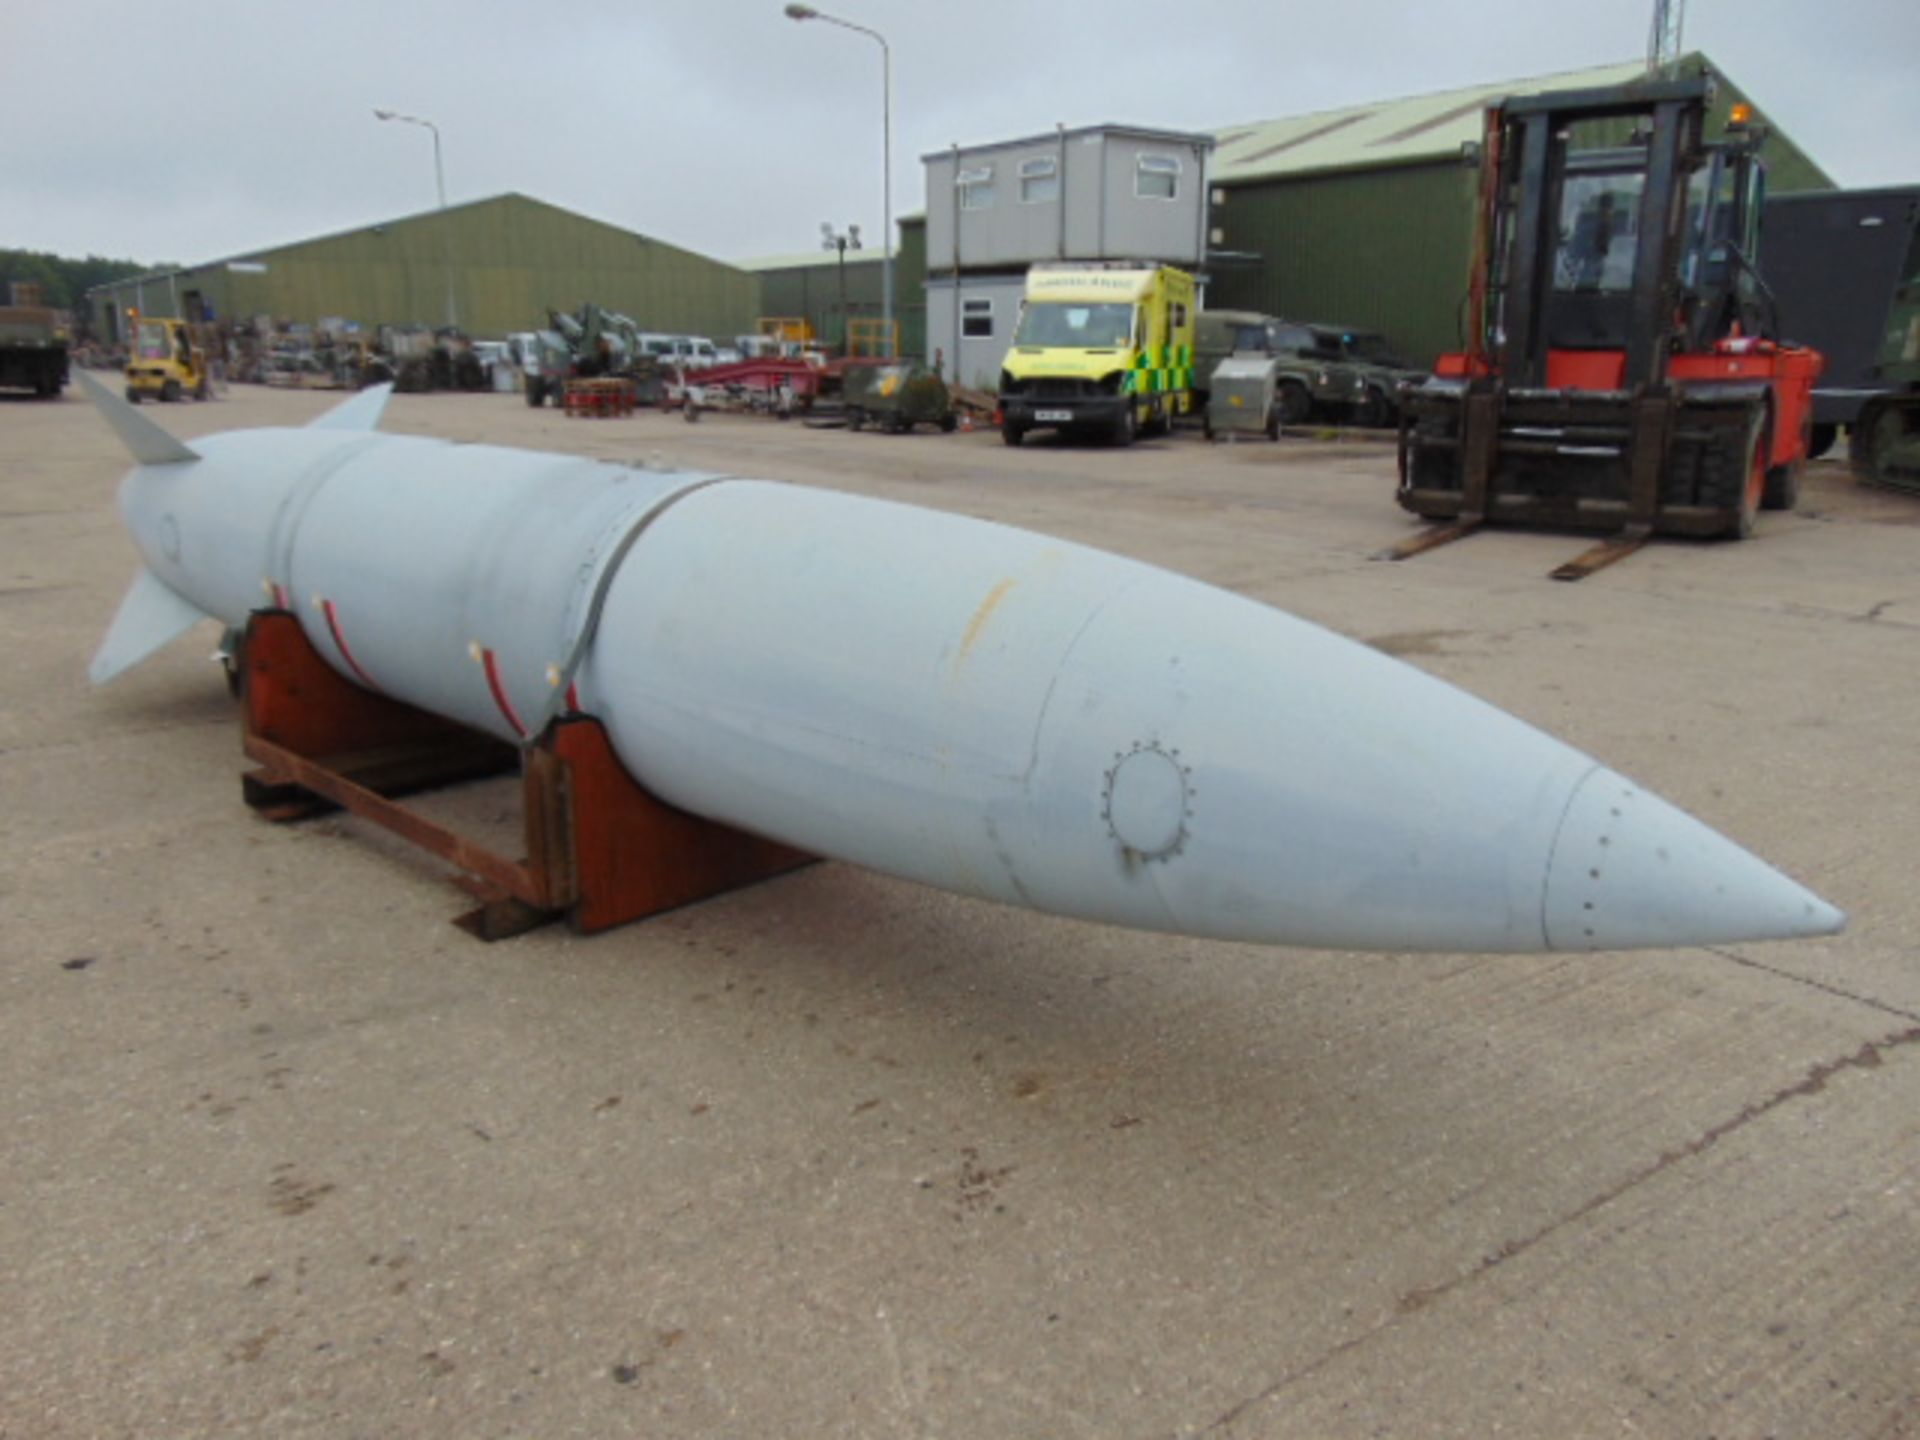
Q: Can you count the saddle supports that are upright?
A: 2